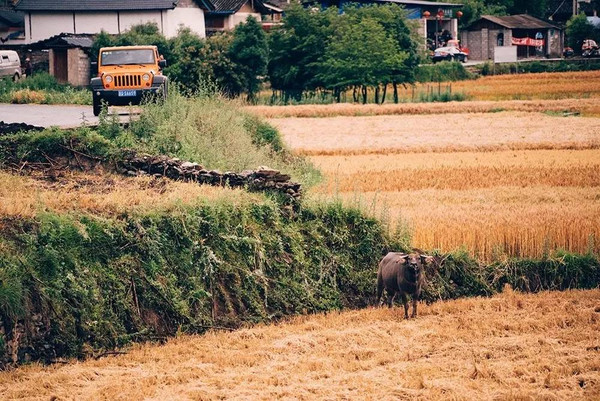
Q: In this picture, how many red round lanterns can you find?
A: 2